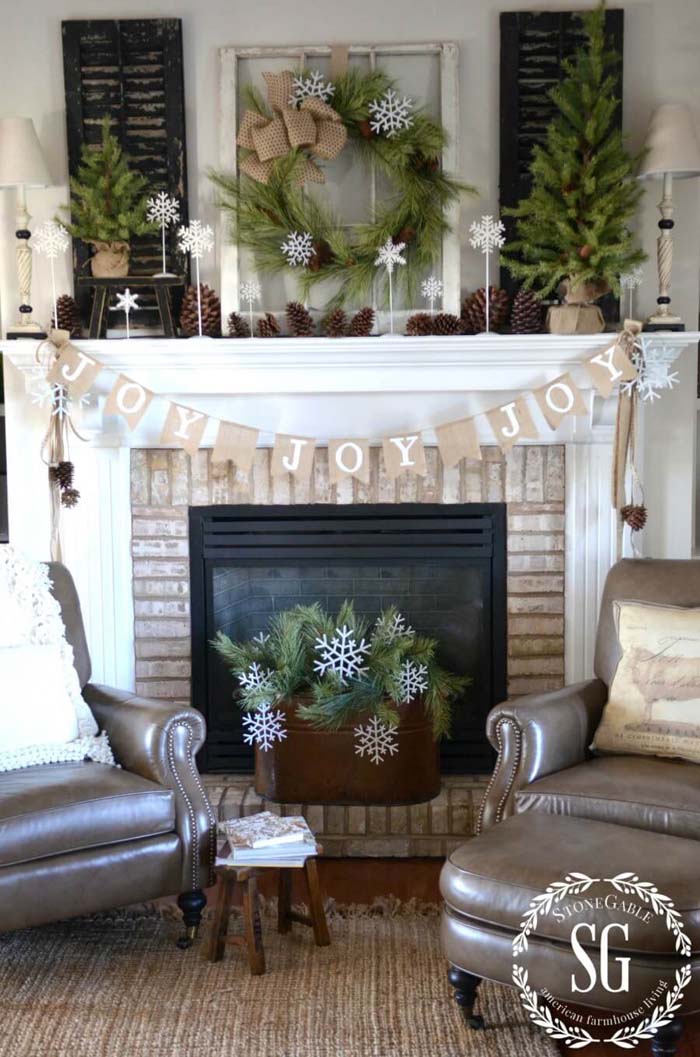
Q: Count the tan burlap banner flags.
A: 11